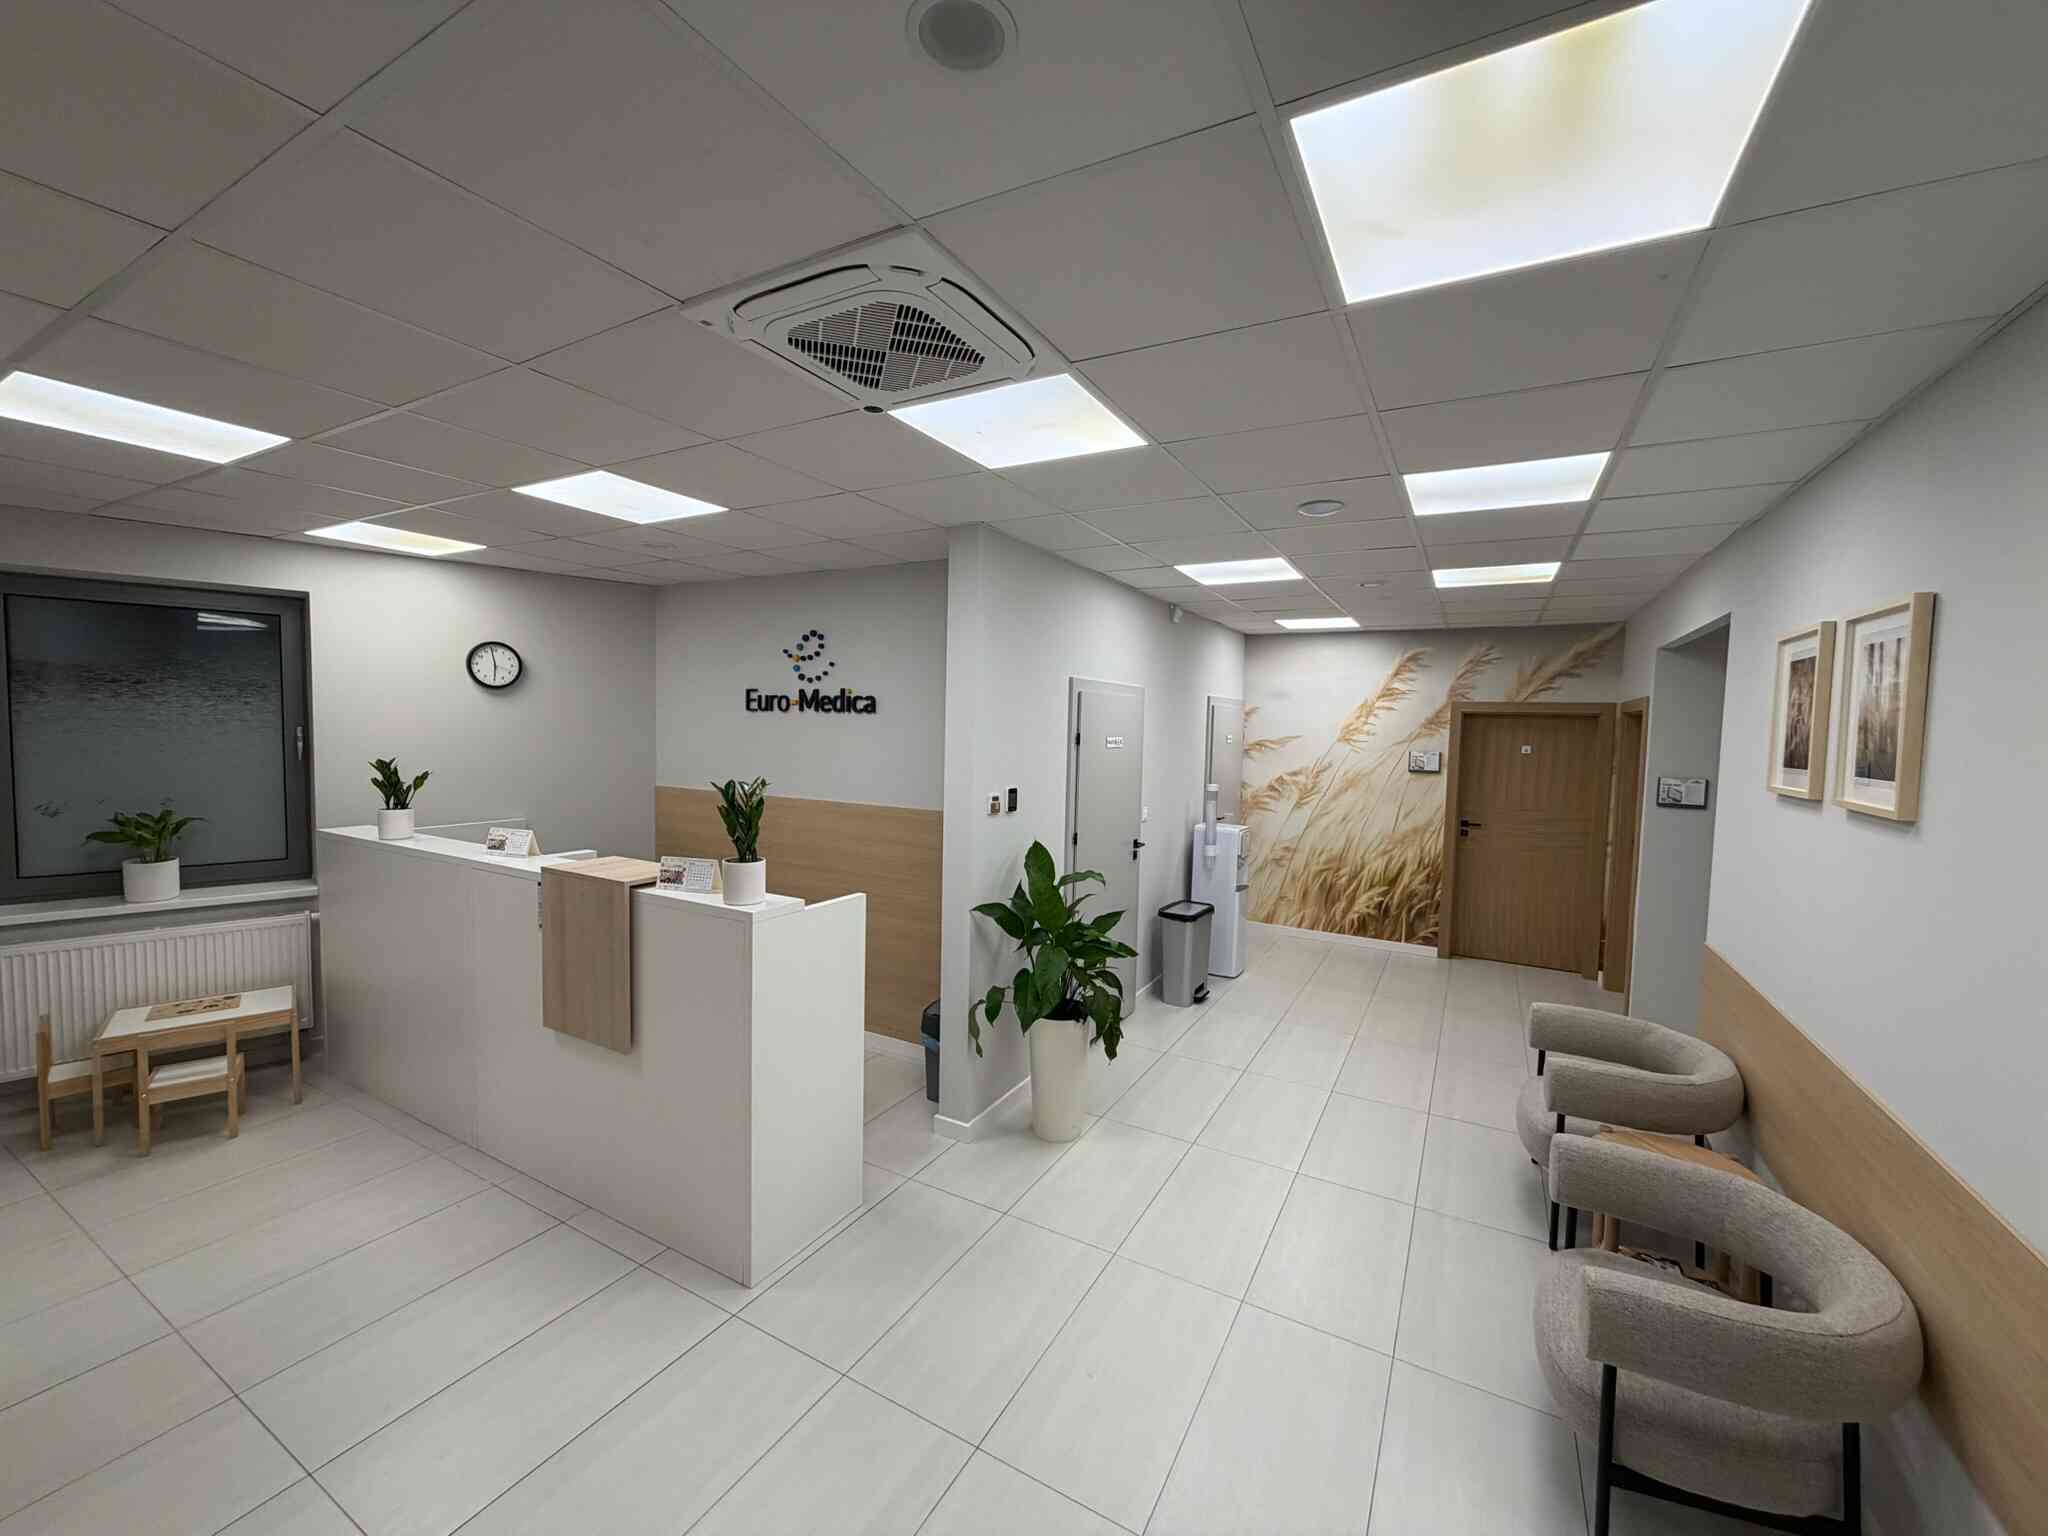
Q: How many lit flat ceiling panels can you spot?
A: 9